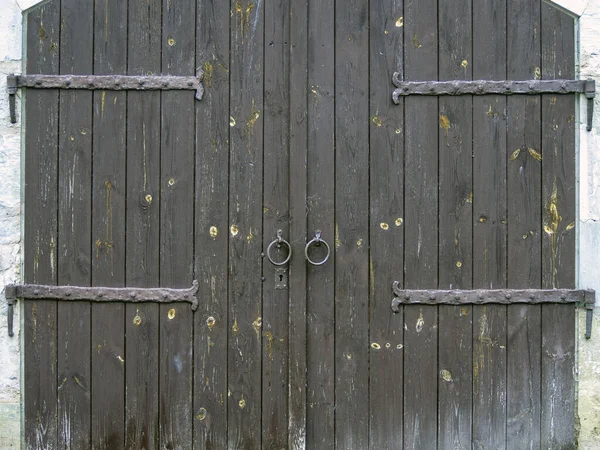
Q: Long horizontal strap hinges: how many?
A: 4